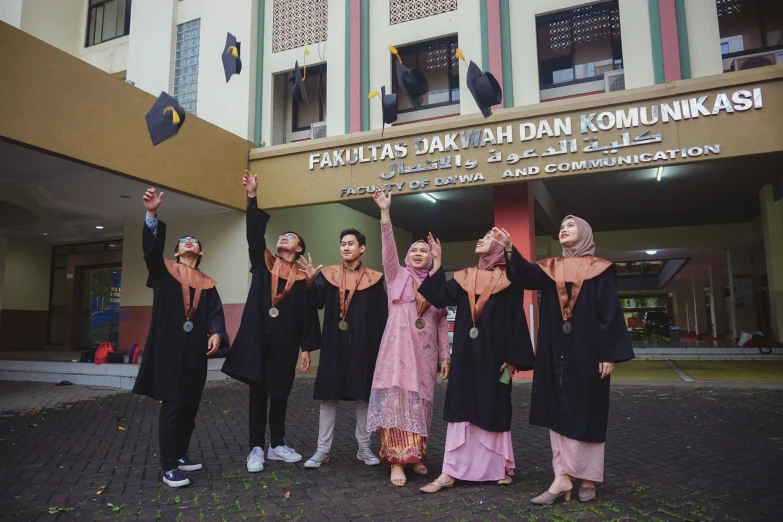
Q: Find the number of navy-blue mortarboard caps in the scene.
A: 6